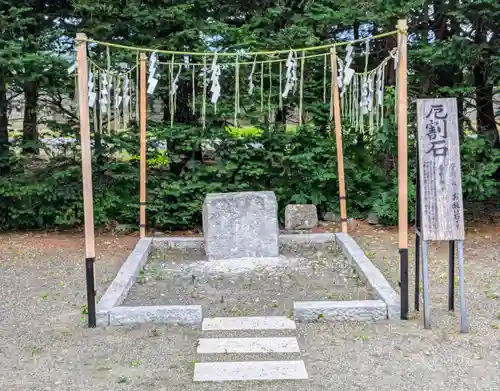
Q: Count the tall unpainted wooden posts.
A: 4